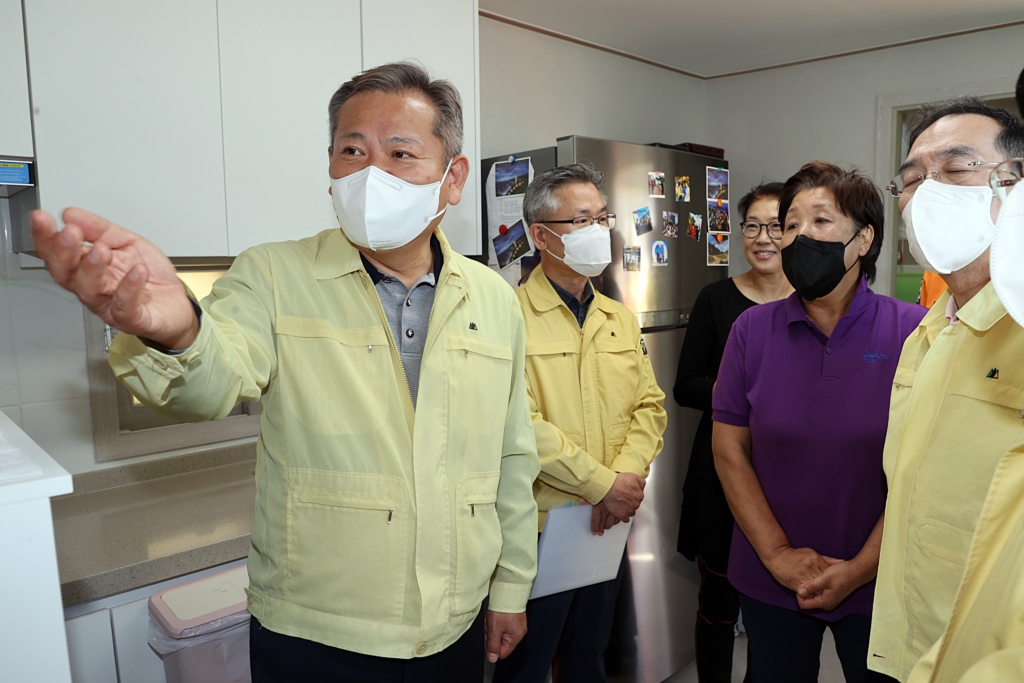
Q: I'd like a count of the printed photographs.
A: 12